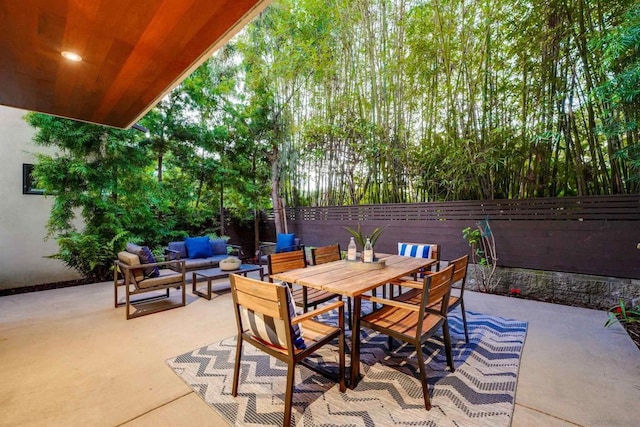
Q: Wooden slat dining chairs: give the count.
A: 6